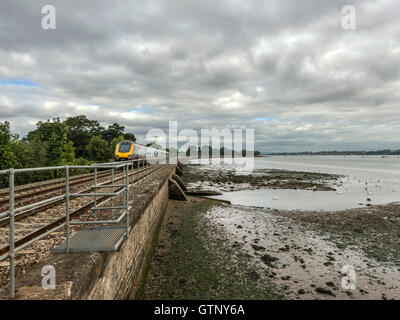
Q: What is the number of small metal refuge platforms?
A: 1